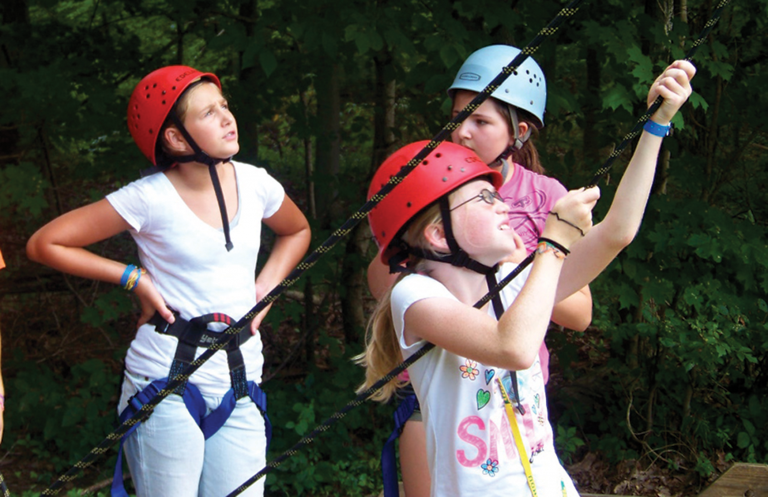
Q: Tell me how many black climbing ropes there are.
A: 2